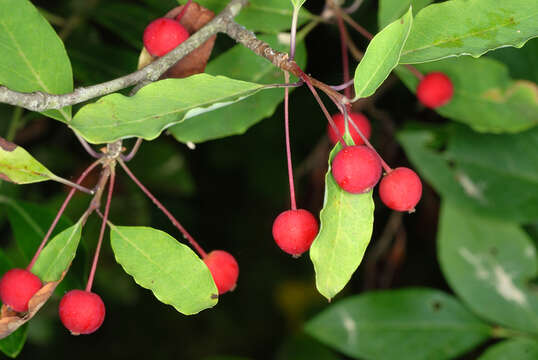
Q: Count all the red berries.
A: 9